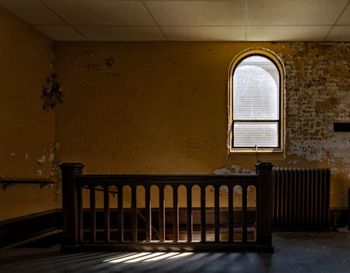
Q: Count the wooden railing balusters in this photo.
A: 12